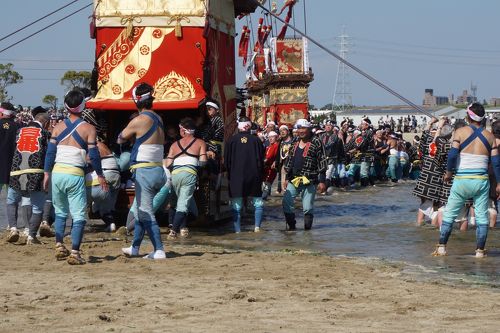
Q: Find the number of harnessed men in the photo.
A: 4